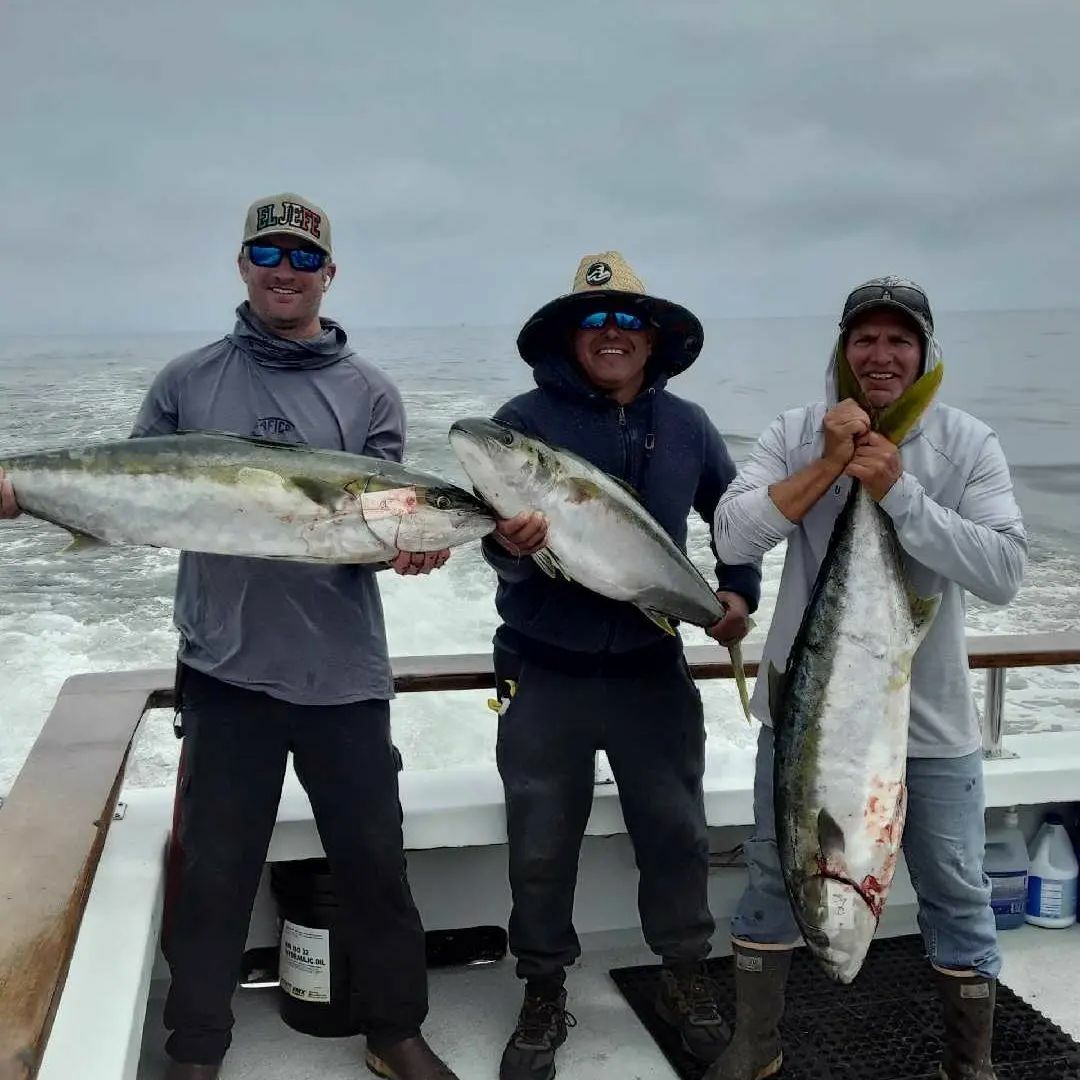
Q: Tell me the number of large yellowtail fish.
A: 3